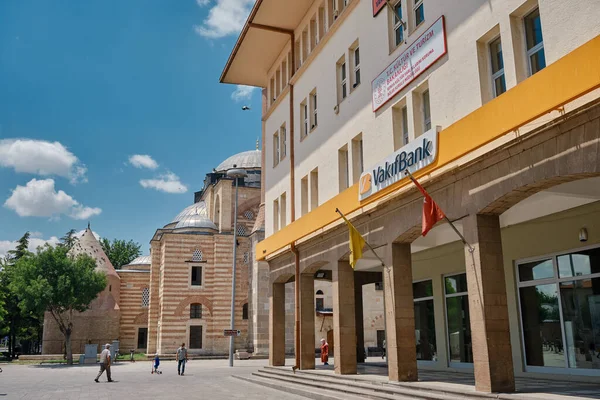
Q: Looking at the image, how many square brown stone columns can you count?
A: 5